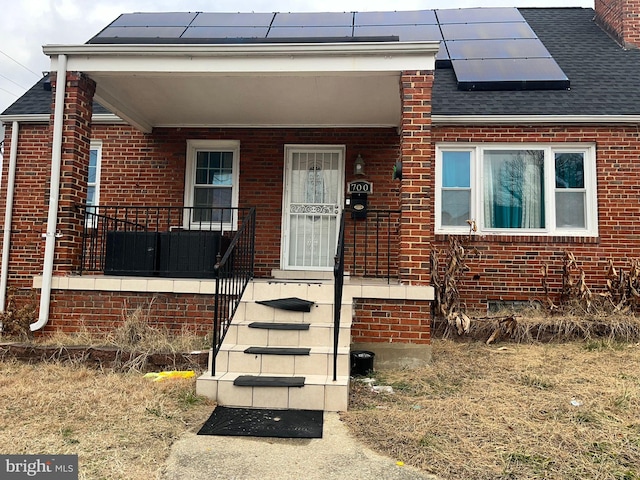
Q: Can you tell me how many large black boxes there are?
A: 2